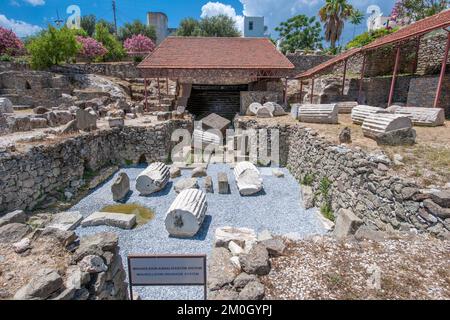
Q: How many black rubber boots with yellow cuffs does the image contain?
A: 0